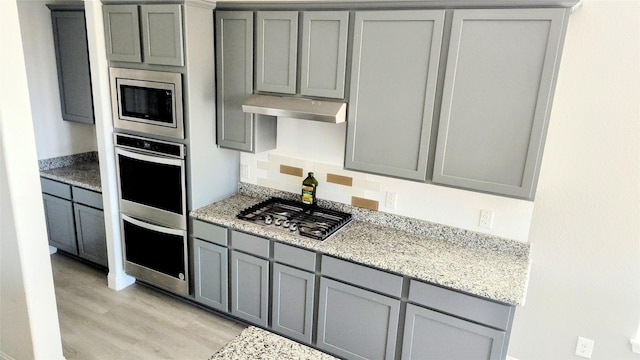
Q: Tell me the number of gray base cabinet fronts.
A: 14